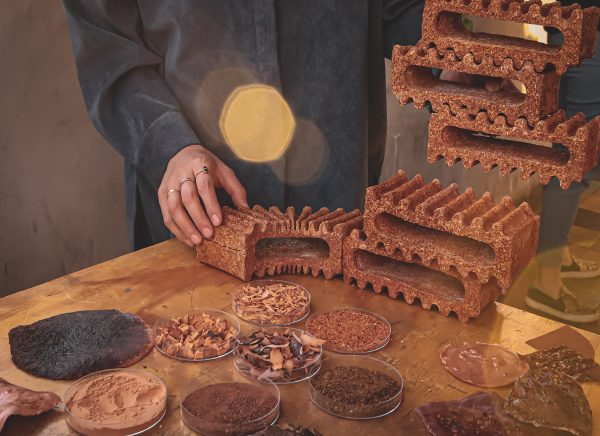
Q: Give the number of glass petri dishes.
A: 7